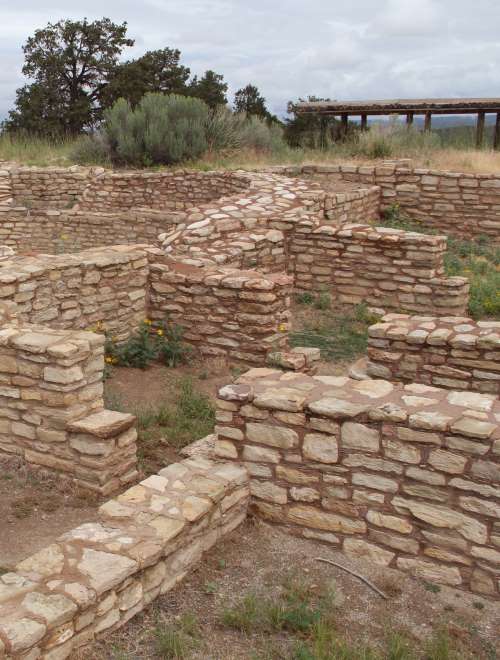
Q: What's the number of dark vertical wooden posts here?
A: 6